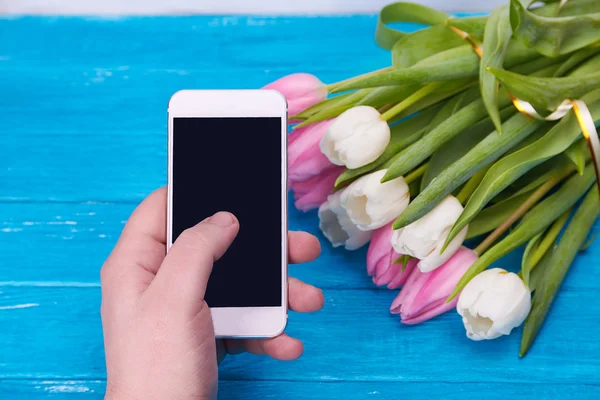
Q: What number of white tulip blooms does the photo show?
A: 5